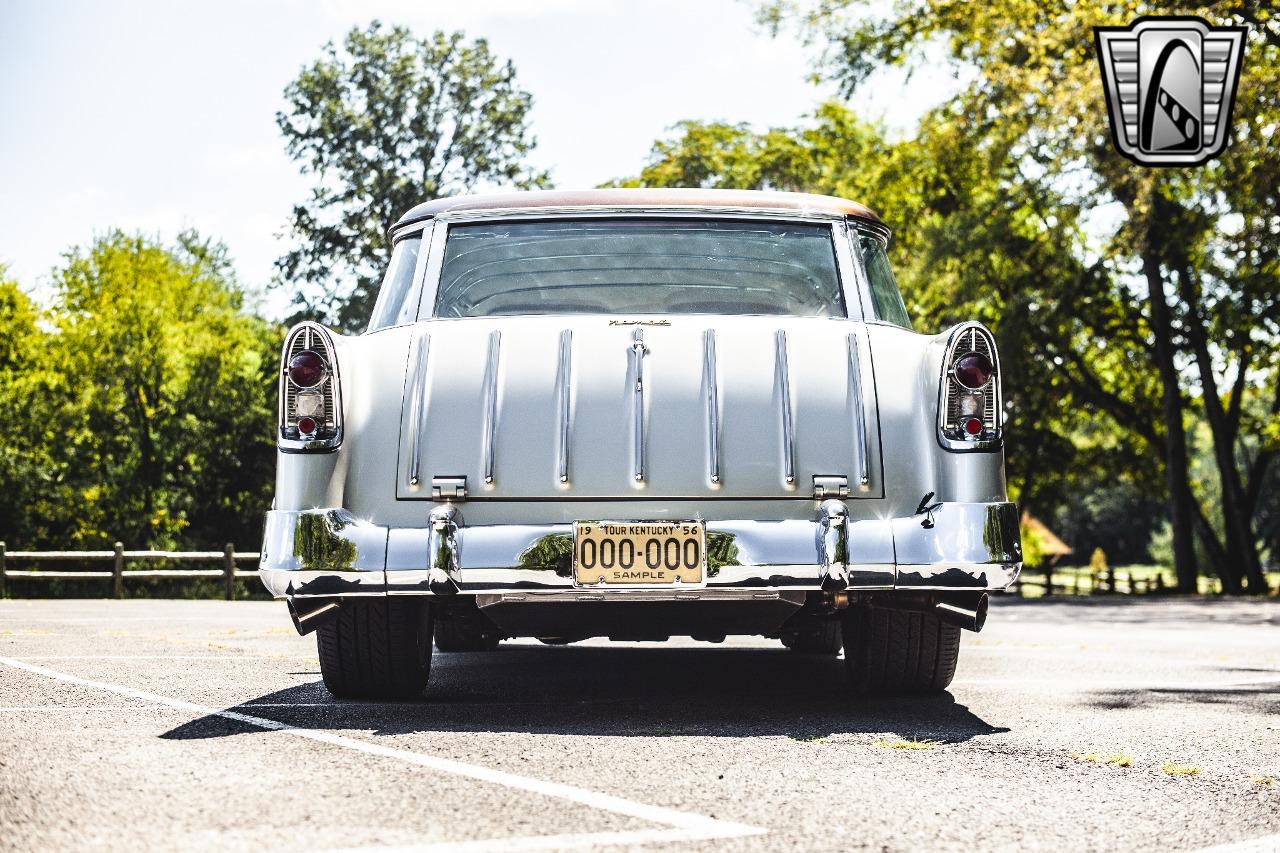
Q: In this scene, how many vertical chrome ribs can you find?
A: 7